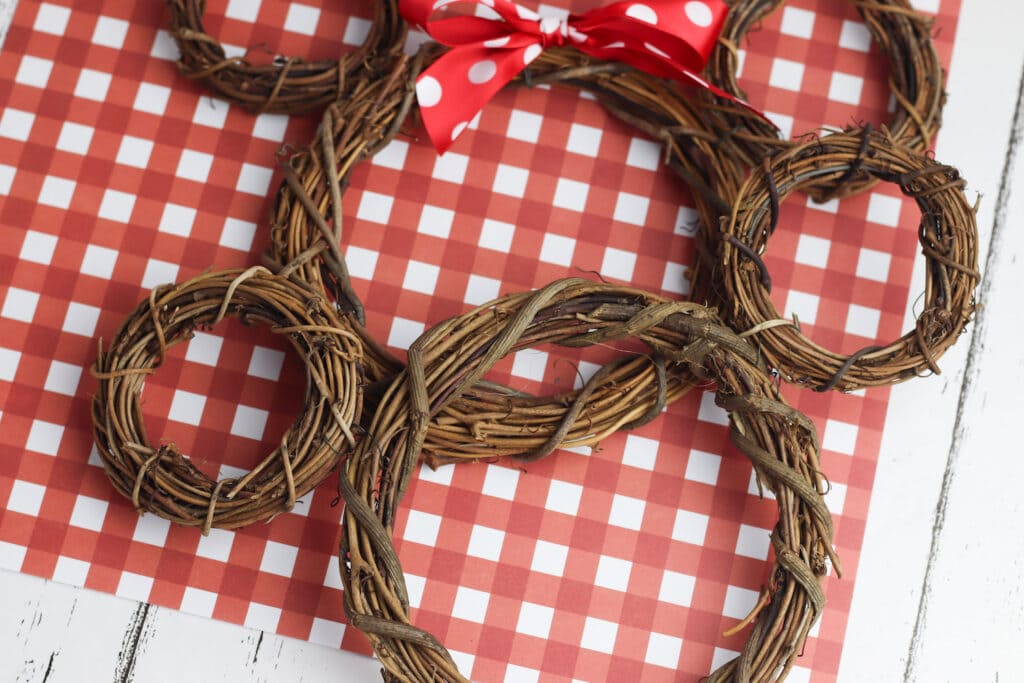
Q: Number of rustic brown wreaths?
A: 6